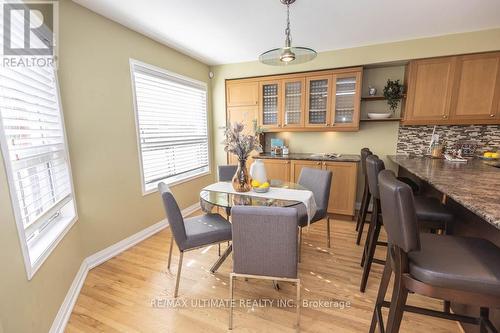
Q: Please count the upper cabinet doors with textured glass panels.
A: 4